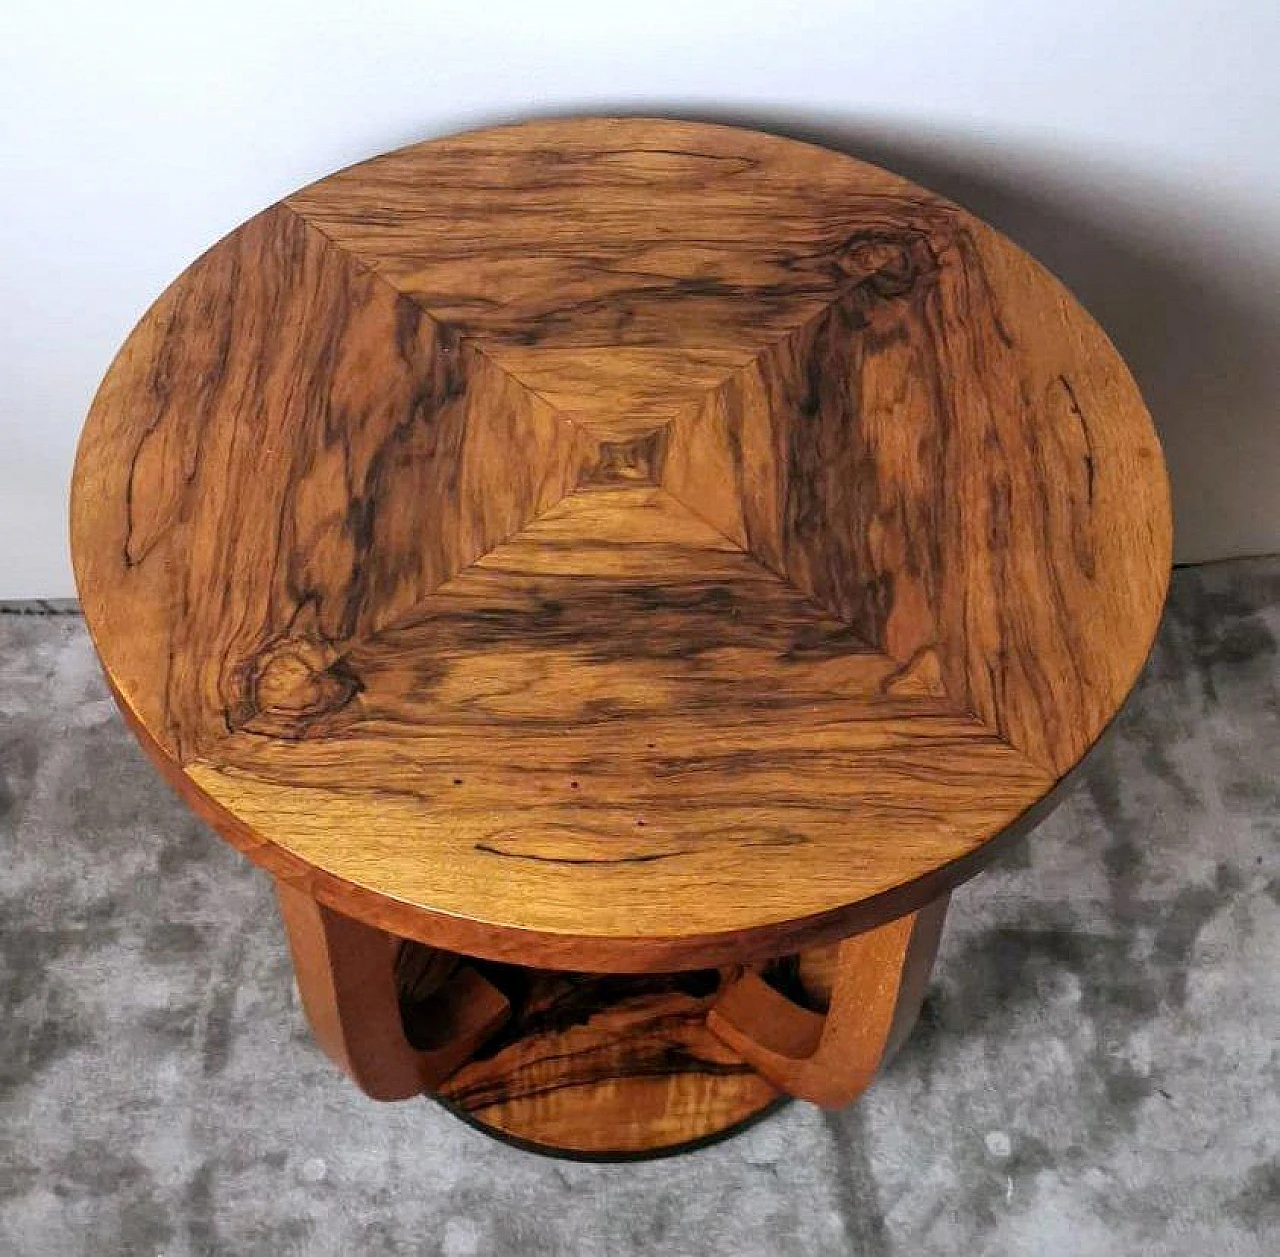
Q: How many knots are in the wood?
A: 2